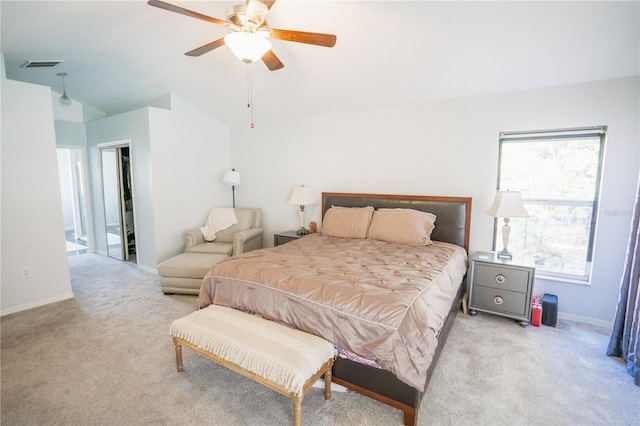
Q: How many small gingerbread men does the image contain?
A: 0